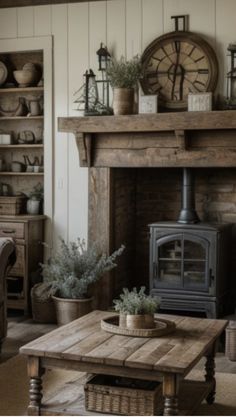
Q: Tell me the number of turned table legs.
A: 3